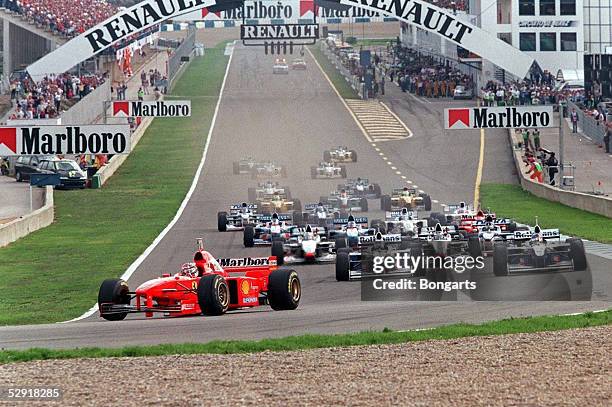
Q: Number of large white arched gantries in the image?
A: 1